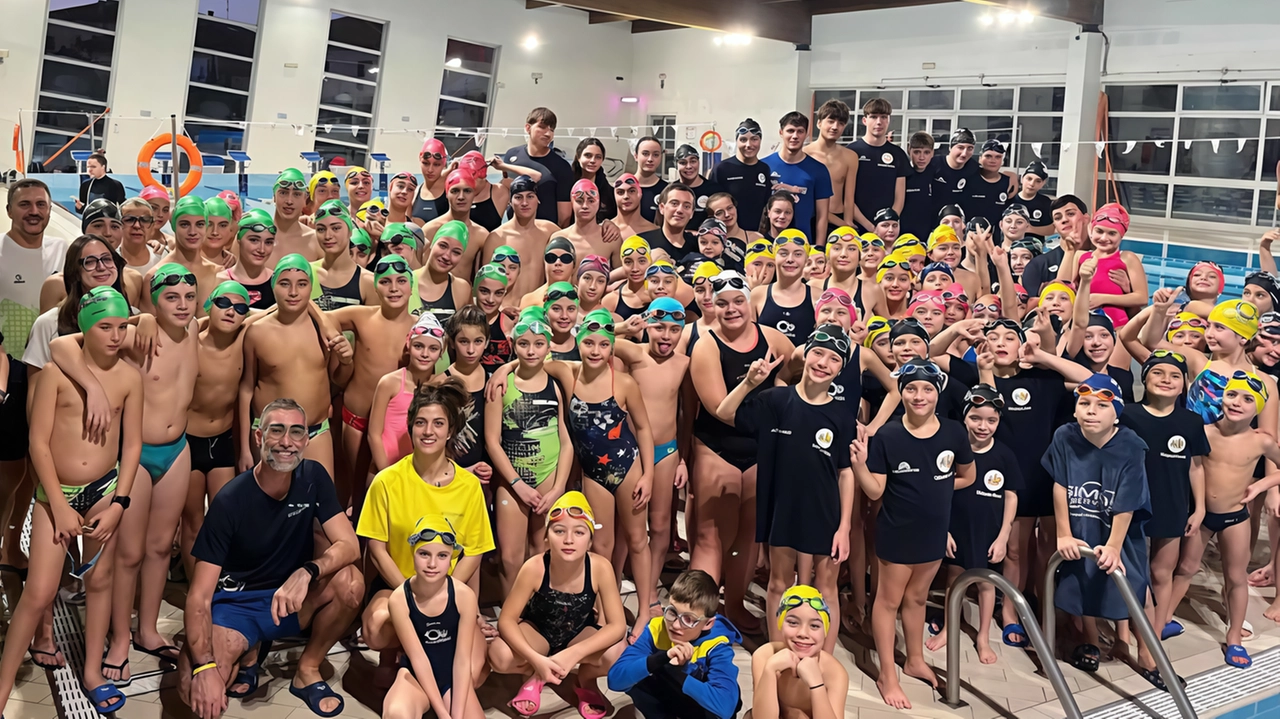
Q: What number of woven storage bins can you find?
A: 0